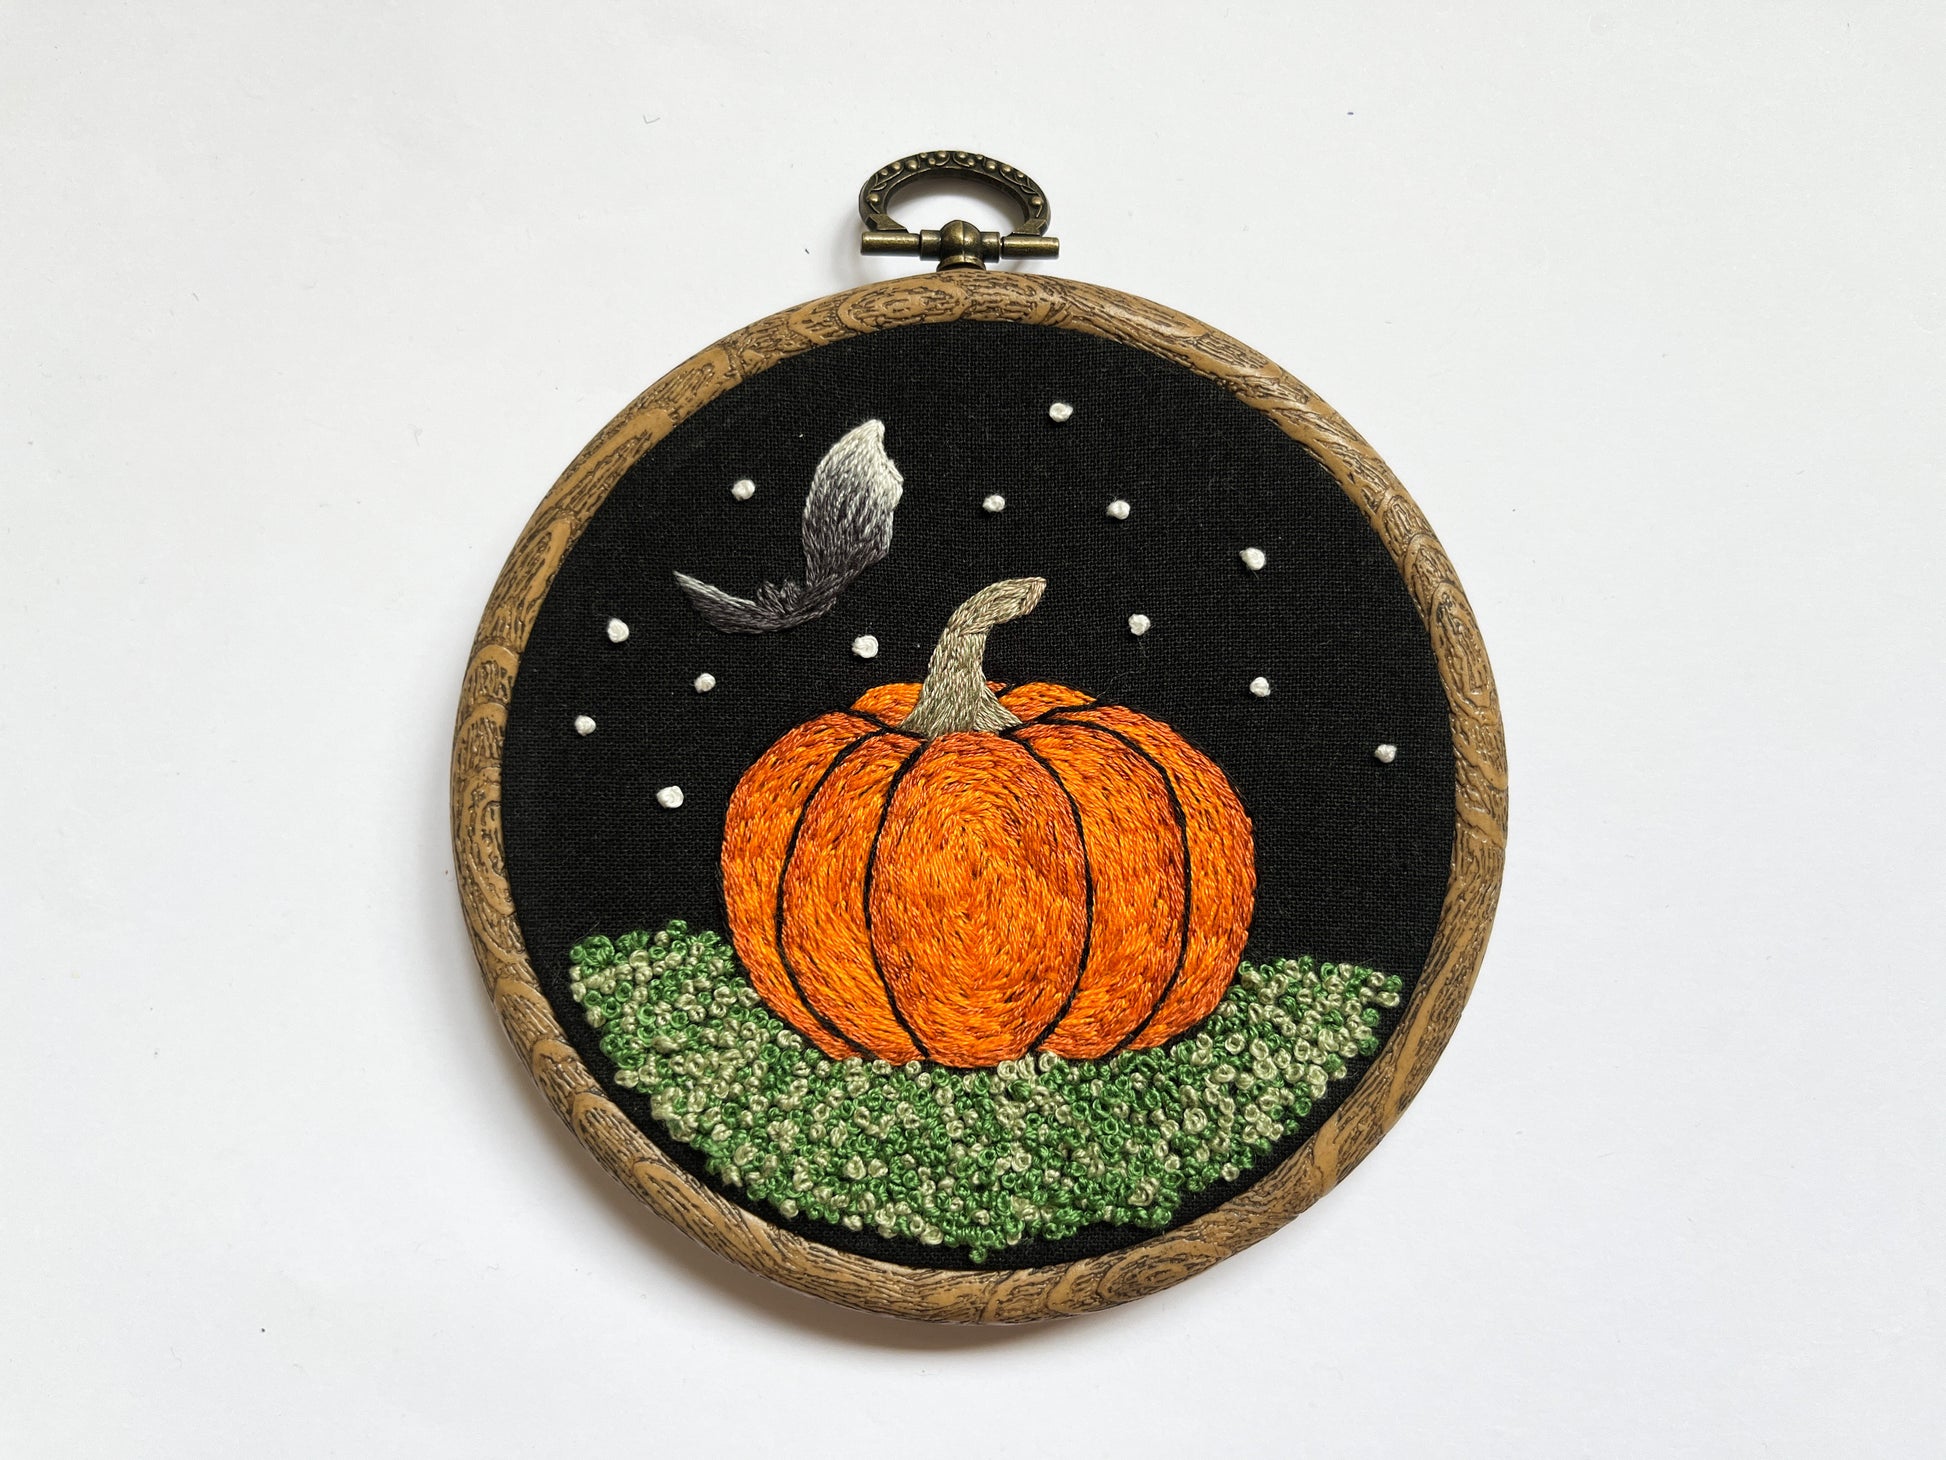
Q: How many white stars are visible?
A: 13